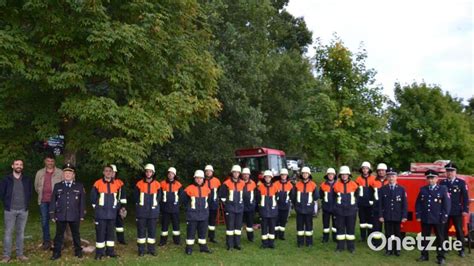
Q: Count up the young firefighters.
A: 15